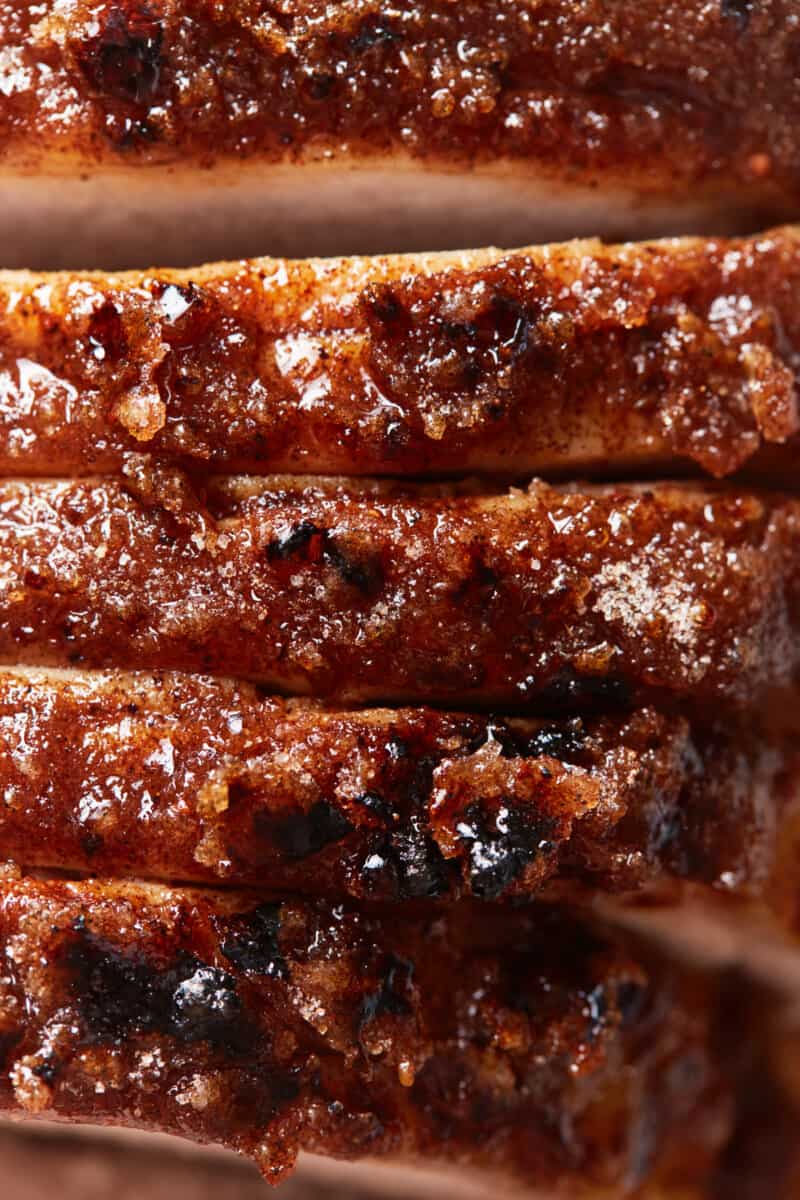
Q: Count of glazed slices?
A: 5